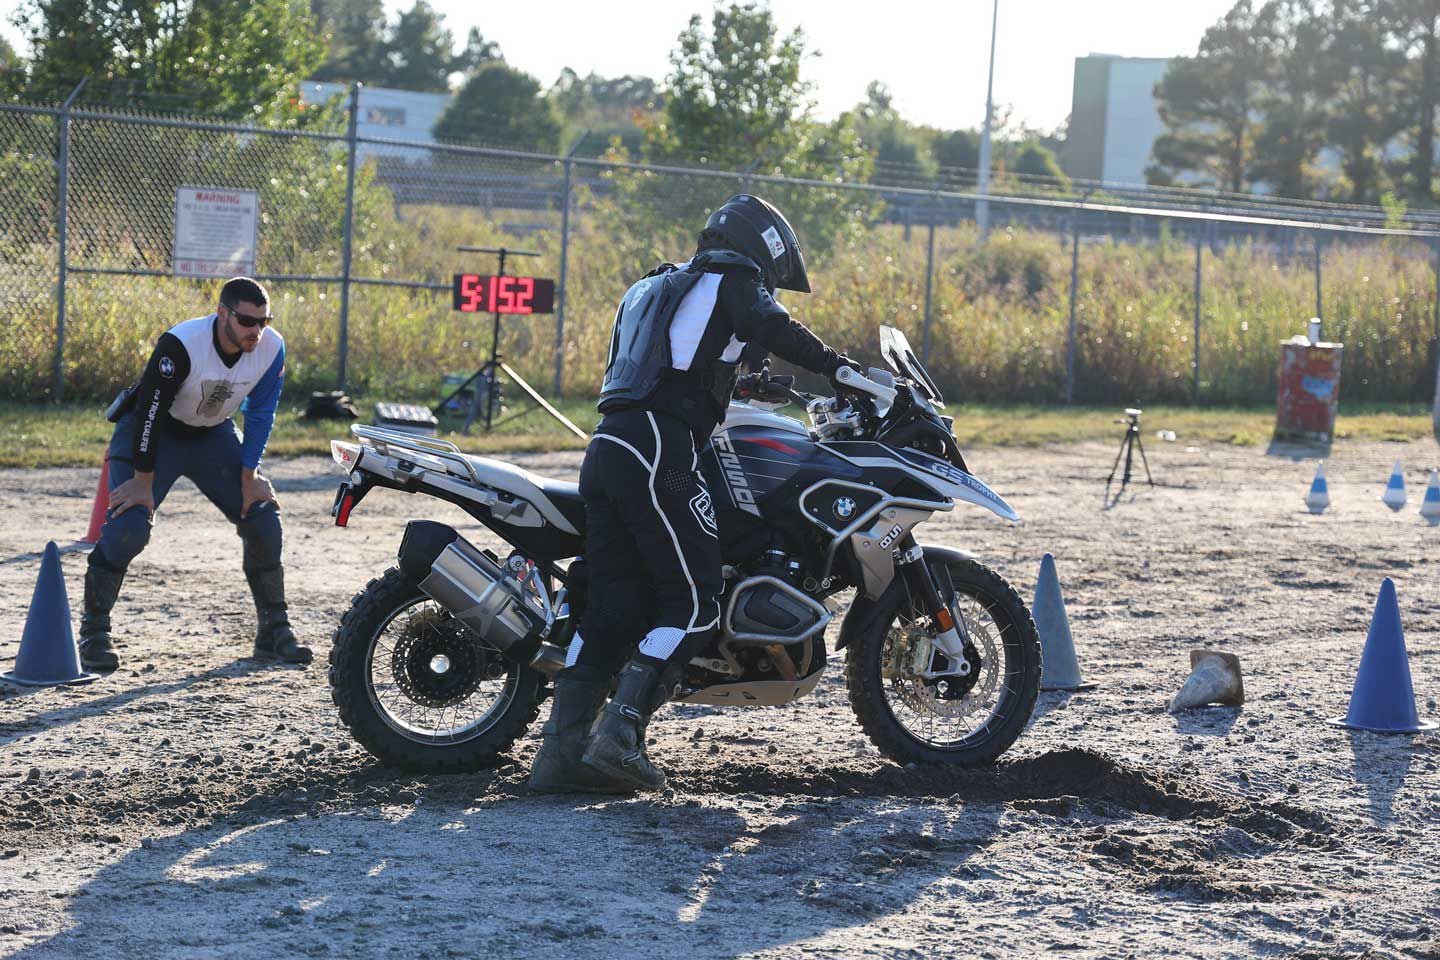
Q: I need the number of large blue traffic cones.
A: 3